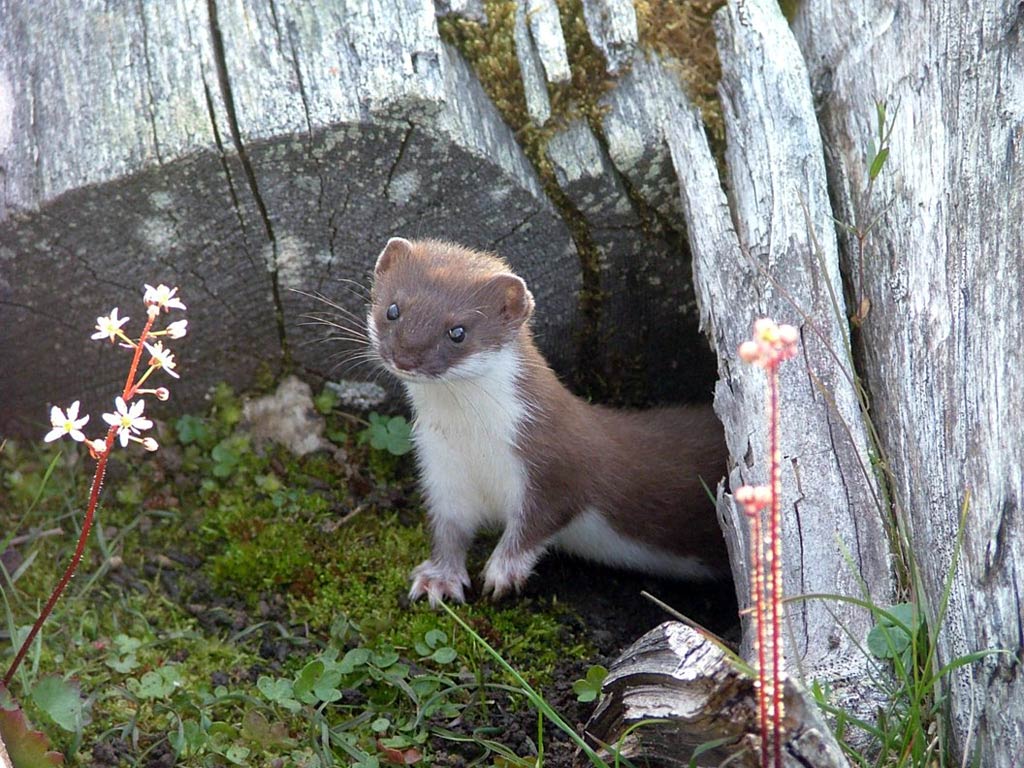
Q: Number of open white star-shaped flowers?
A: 5